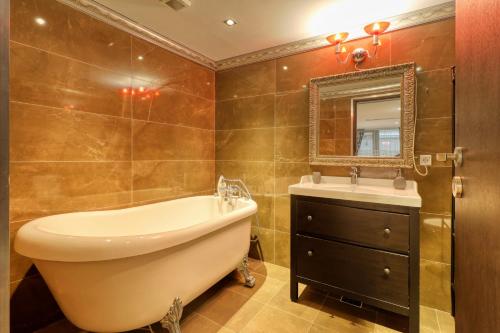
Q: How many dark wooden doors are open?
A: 1